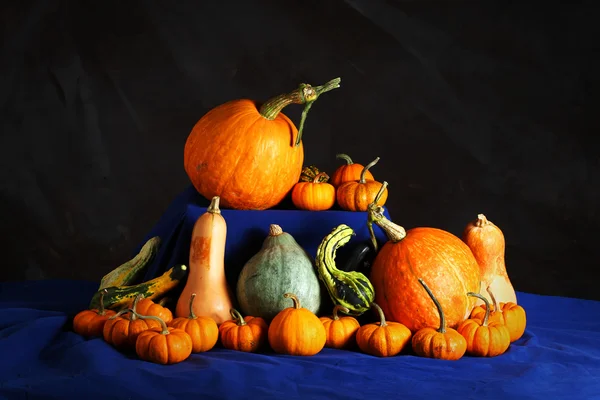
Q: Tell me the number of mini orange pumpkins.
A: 15